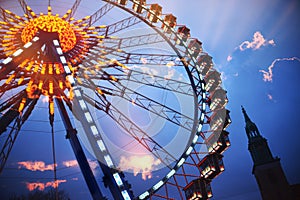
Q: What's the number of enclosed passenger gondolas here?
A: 13